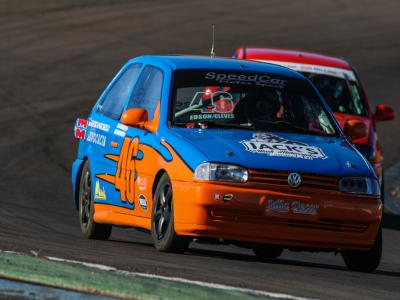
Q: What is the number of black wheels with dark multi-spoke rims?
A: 2